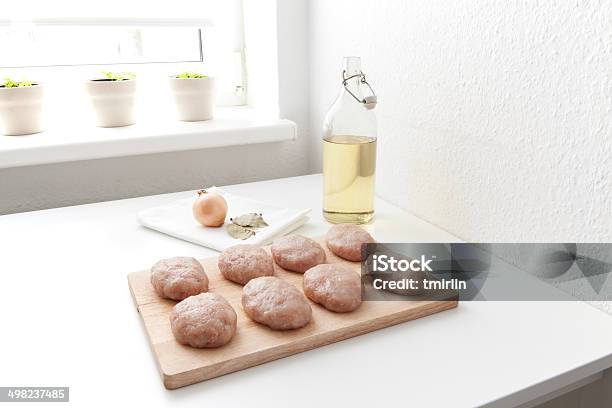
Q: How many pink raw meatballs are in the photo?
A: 8